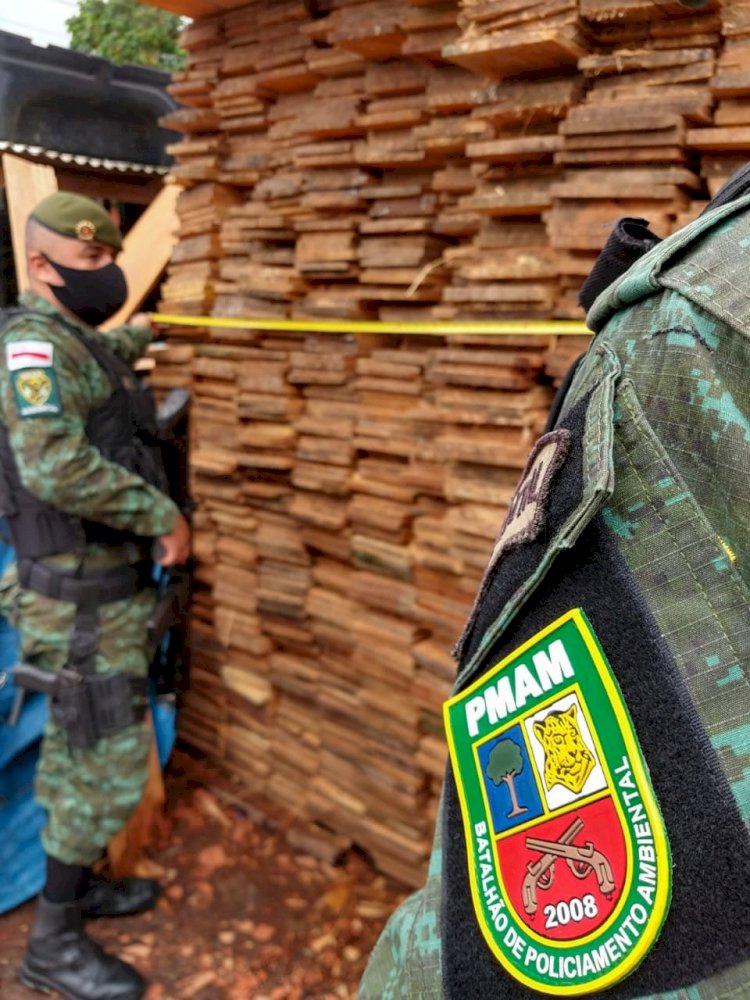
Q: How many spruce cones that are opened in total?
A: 0